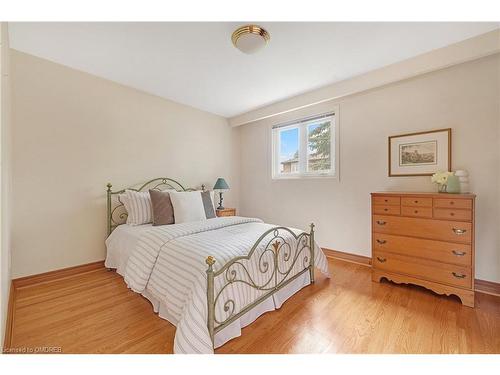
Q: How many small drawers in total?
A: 6